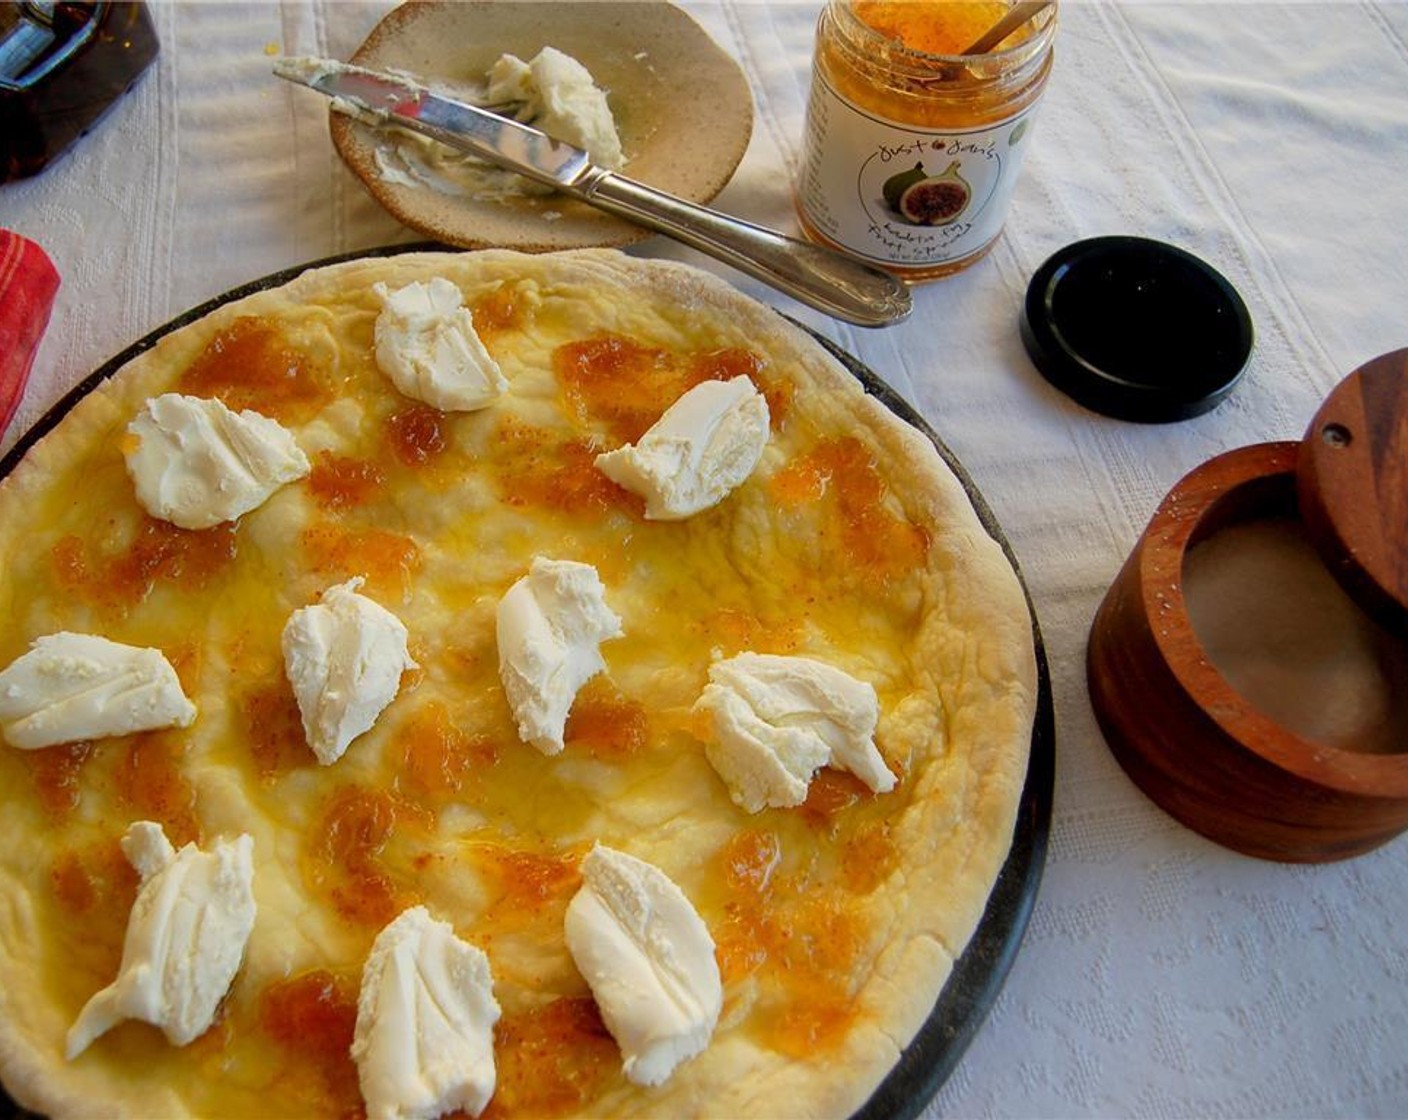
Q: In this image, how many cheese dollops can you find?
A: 10